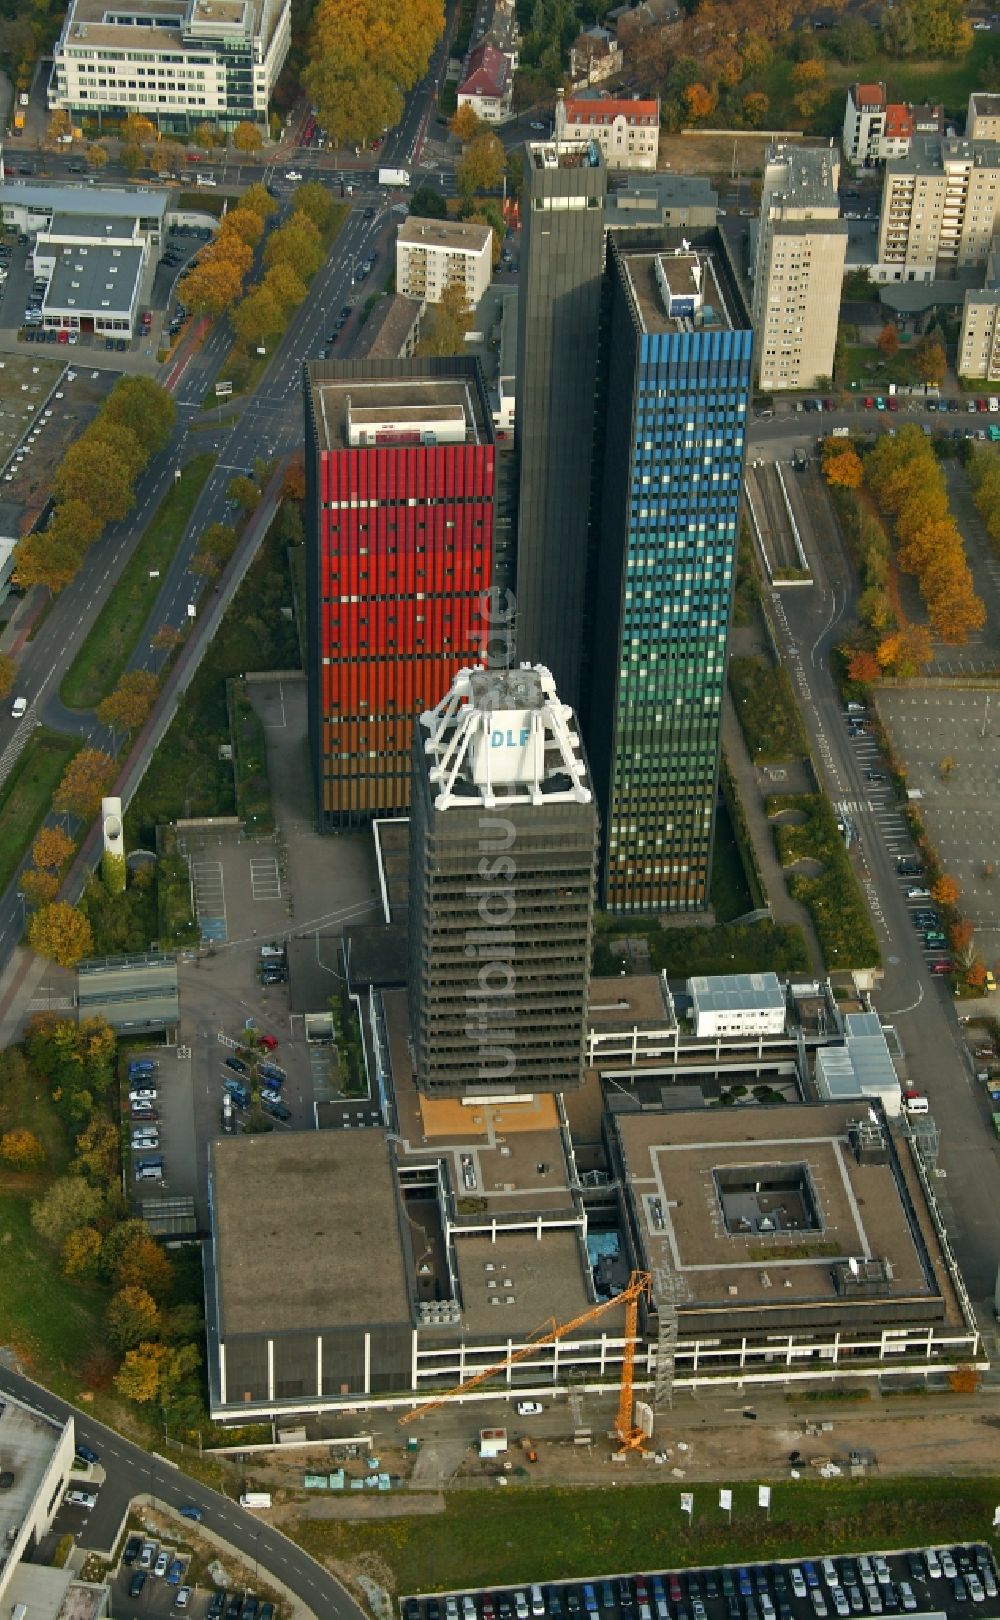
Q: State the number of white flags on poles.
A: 3